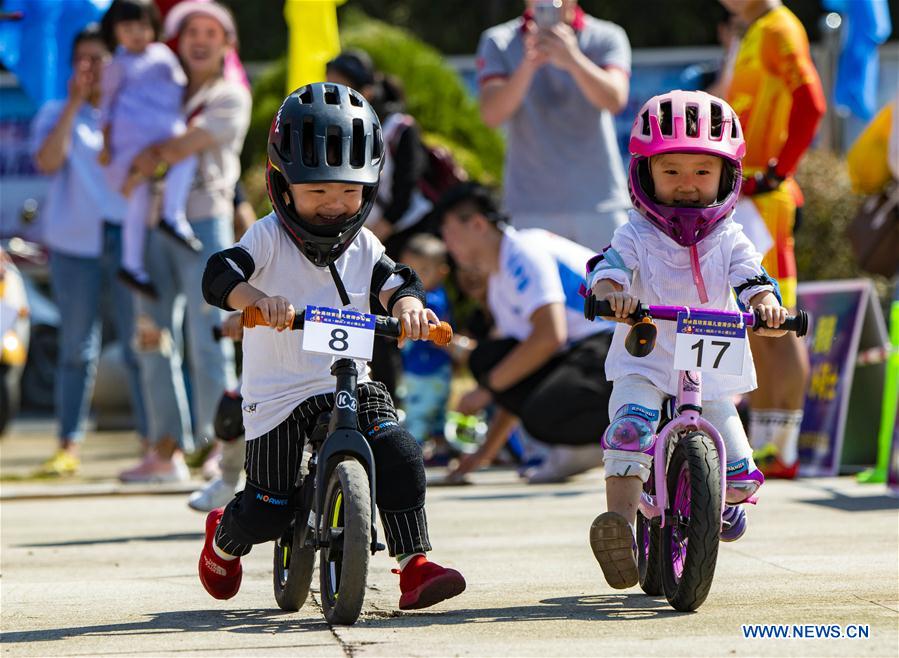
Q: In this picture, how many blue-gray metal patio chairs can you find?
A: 0